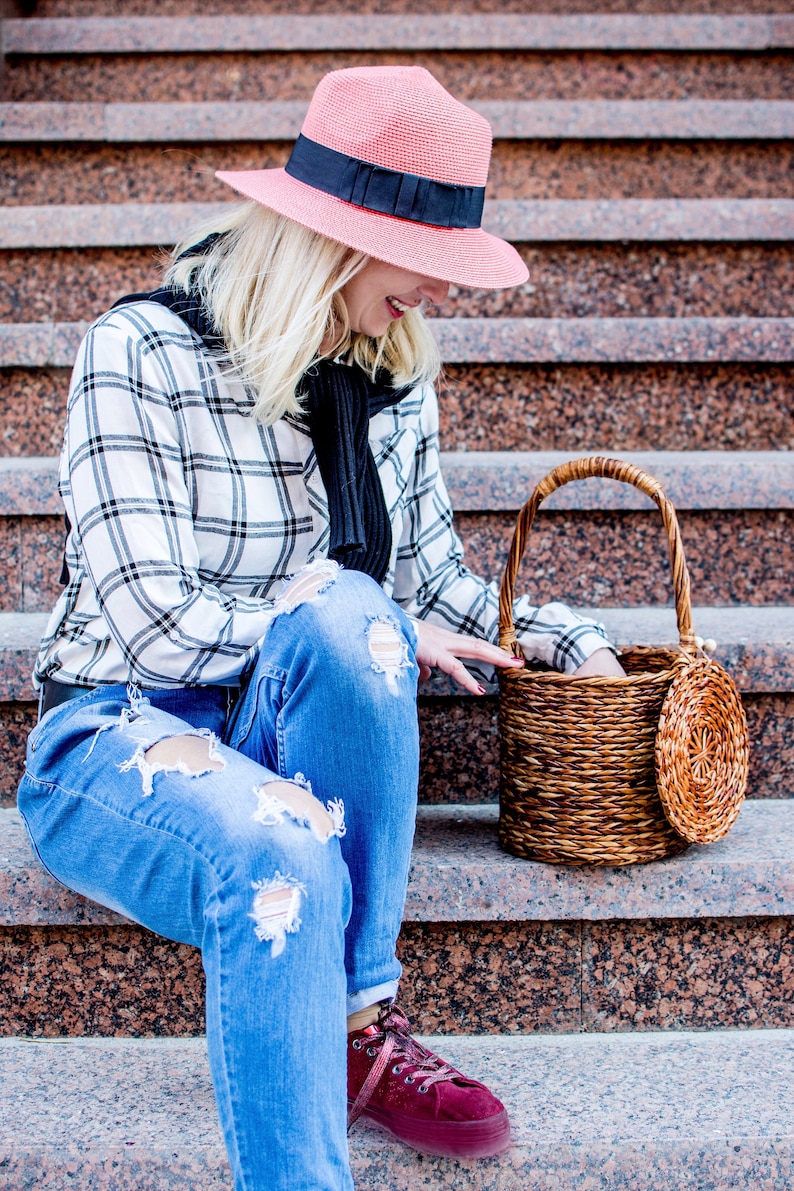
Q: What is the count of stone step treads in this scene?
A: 8